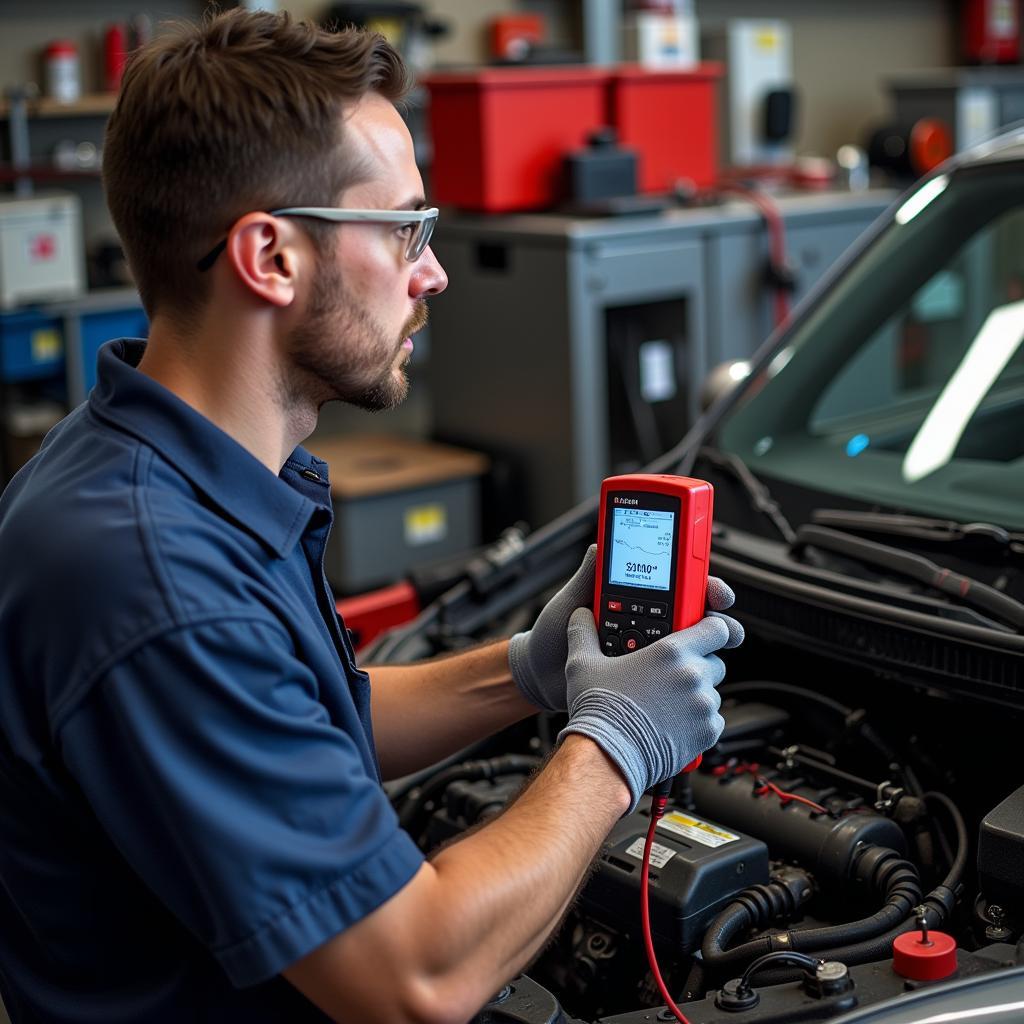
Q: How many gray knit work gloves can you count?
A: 2